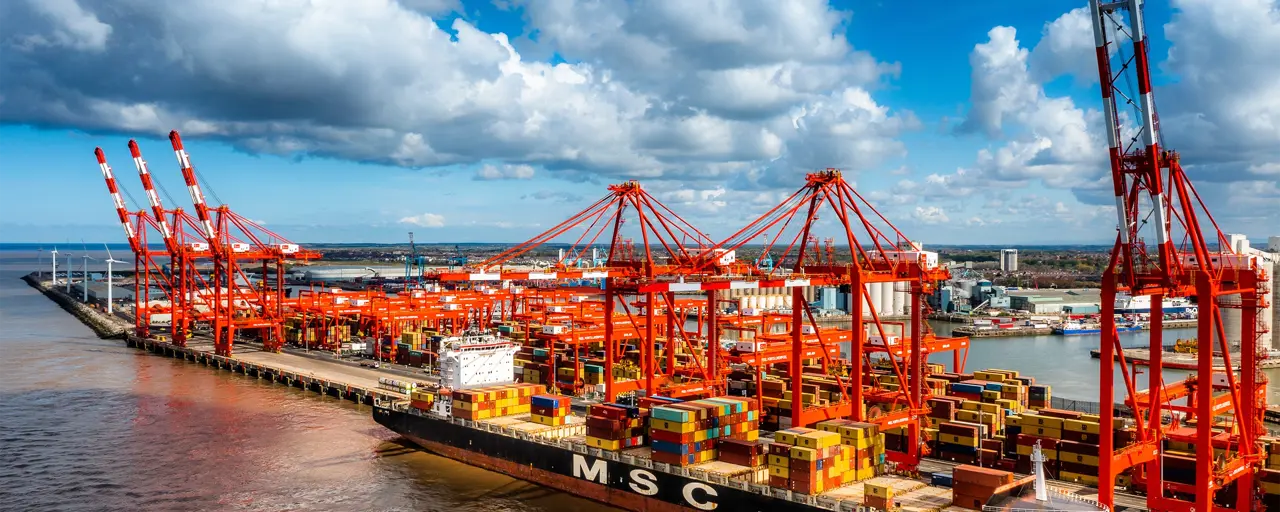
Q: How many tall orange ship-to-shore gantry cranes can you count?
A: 6